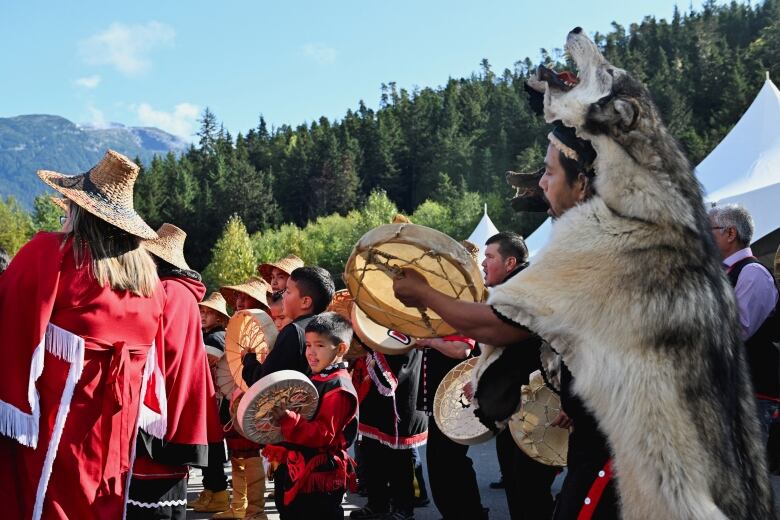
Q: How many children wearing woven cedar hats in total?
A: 3